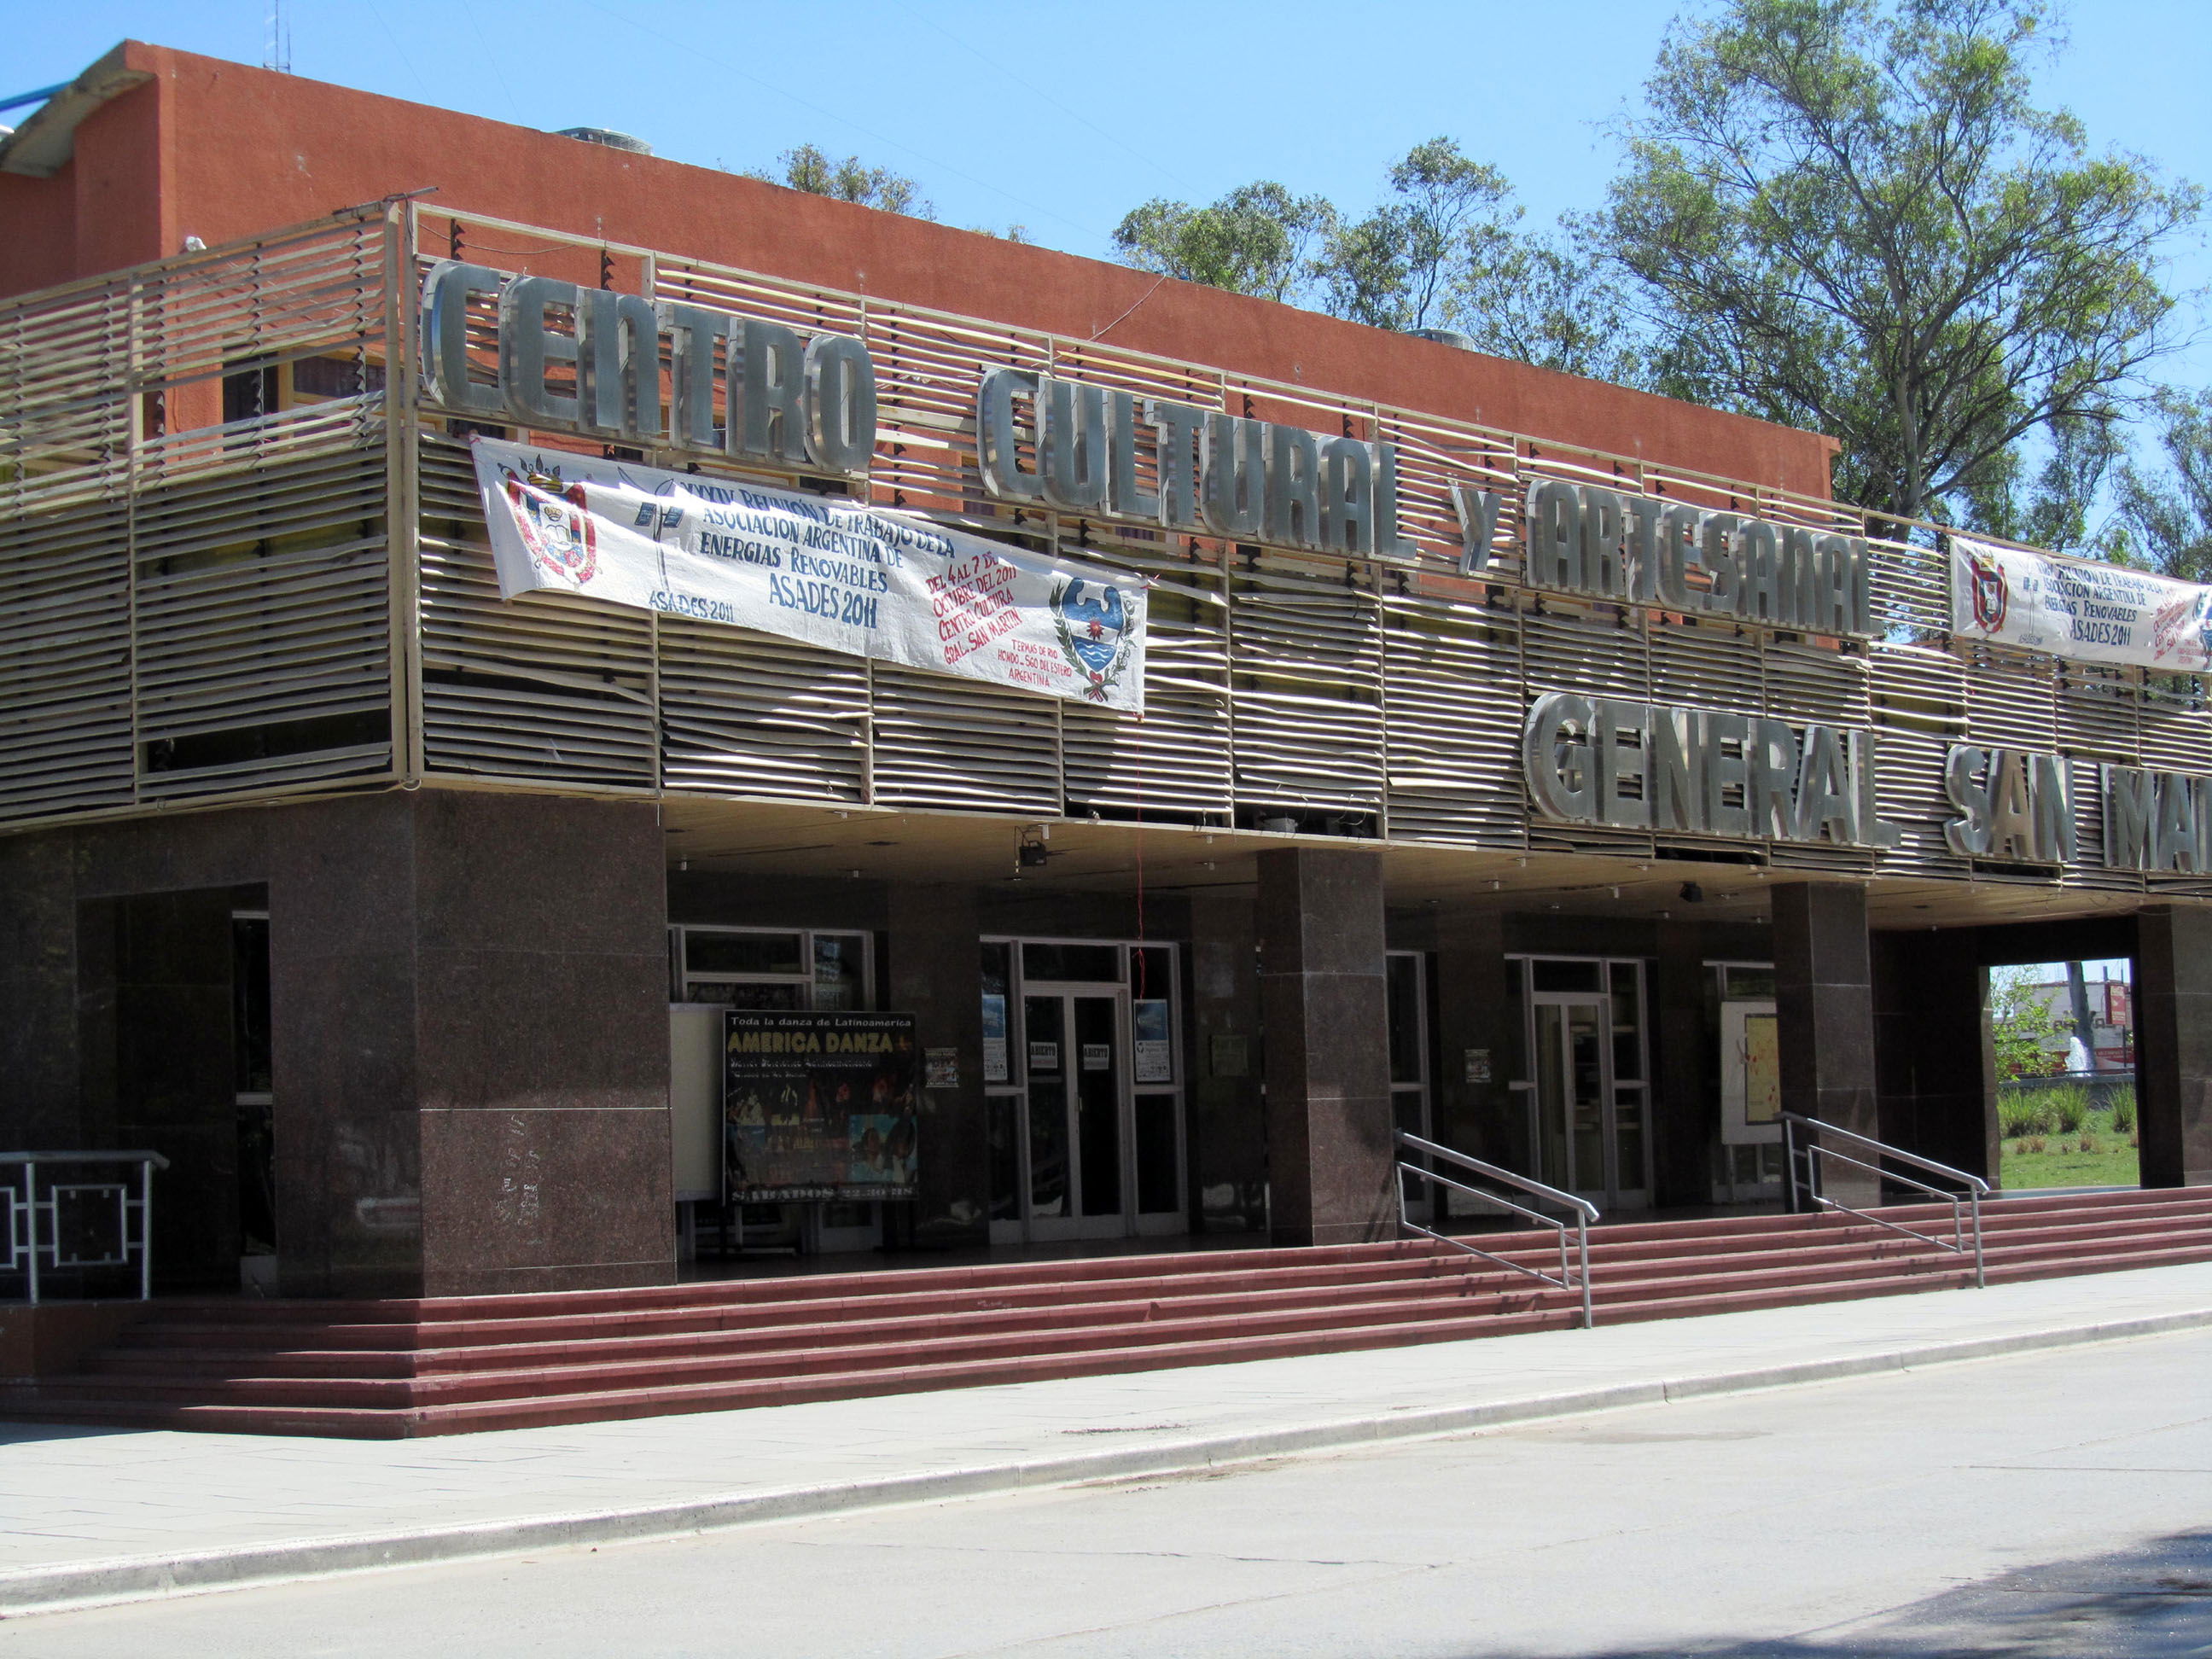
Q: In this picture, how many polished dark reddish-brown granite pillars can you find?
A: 4